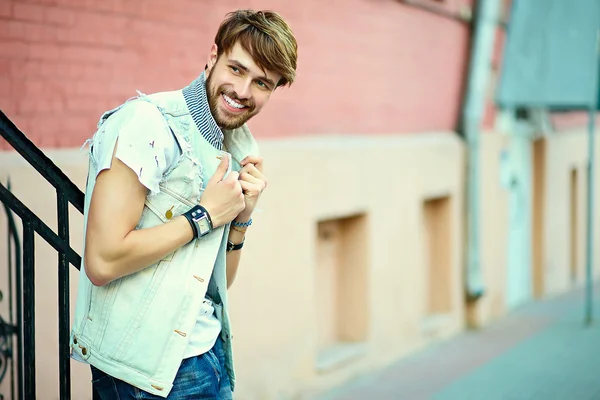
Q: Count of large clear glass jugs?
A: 0